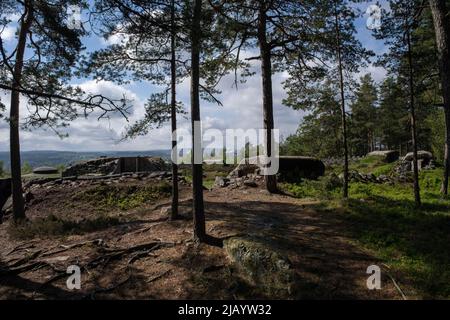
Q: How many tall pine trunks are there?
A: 7